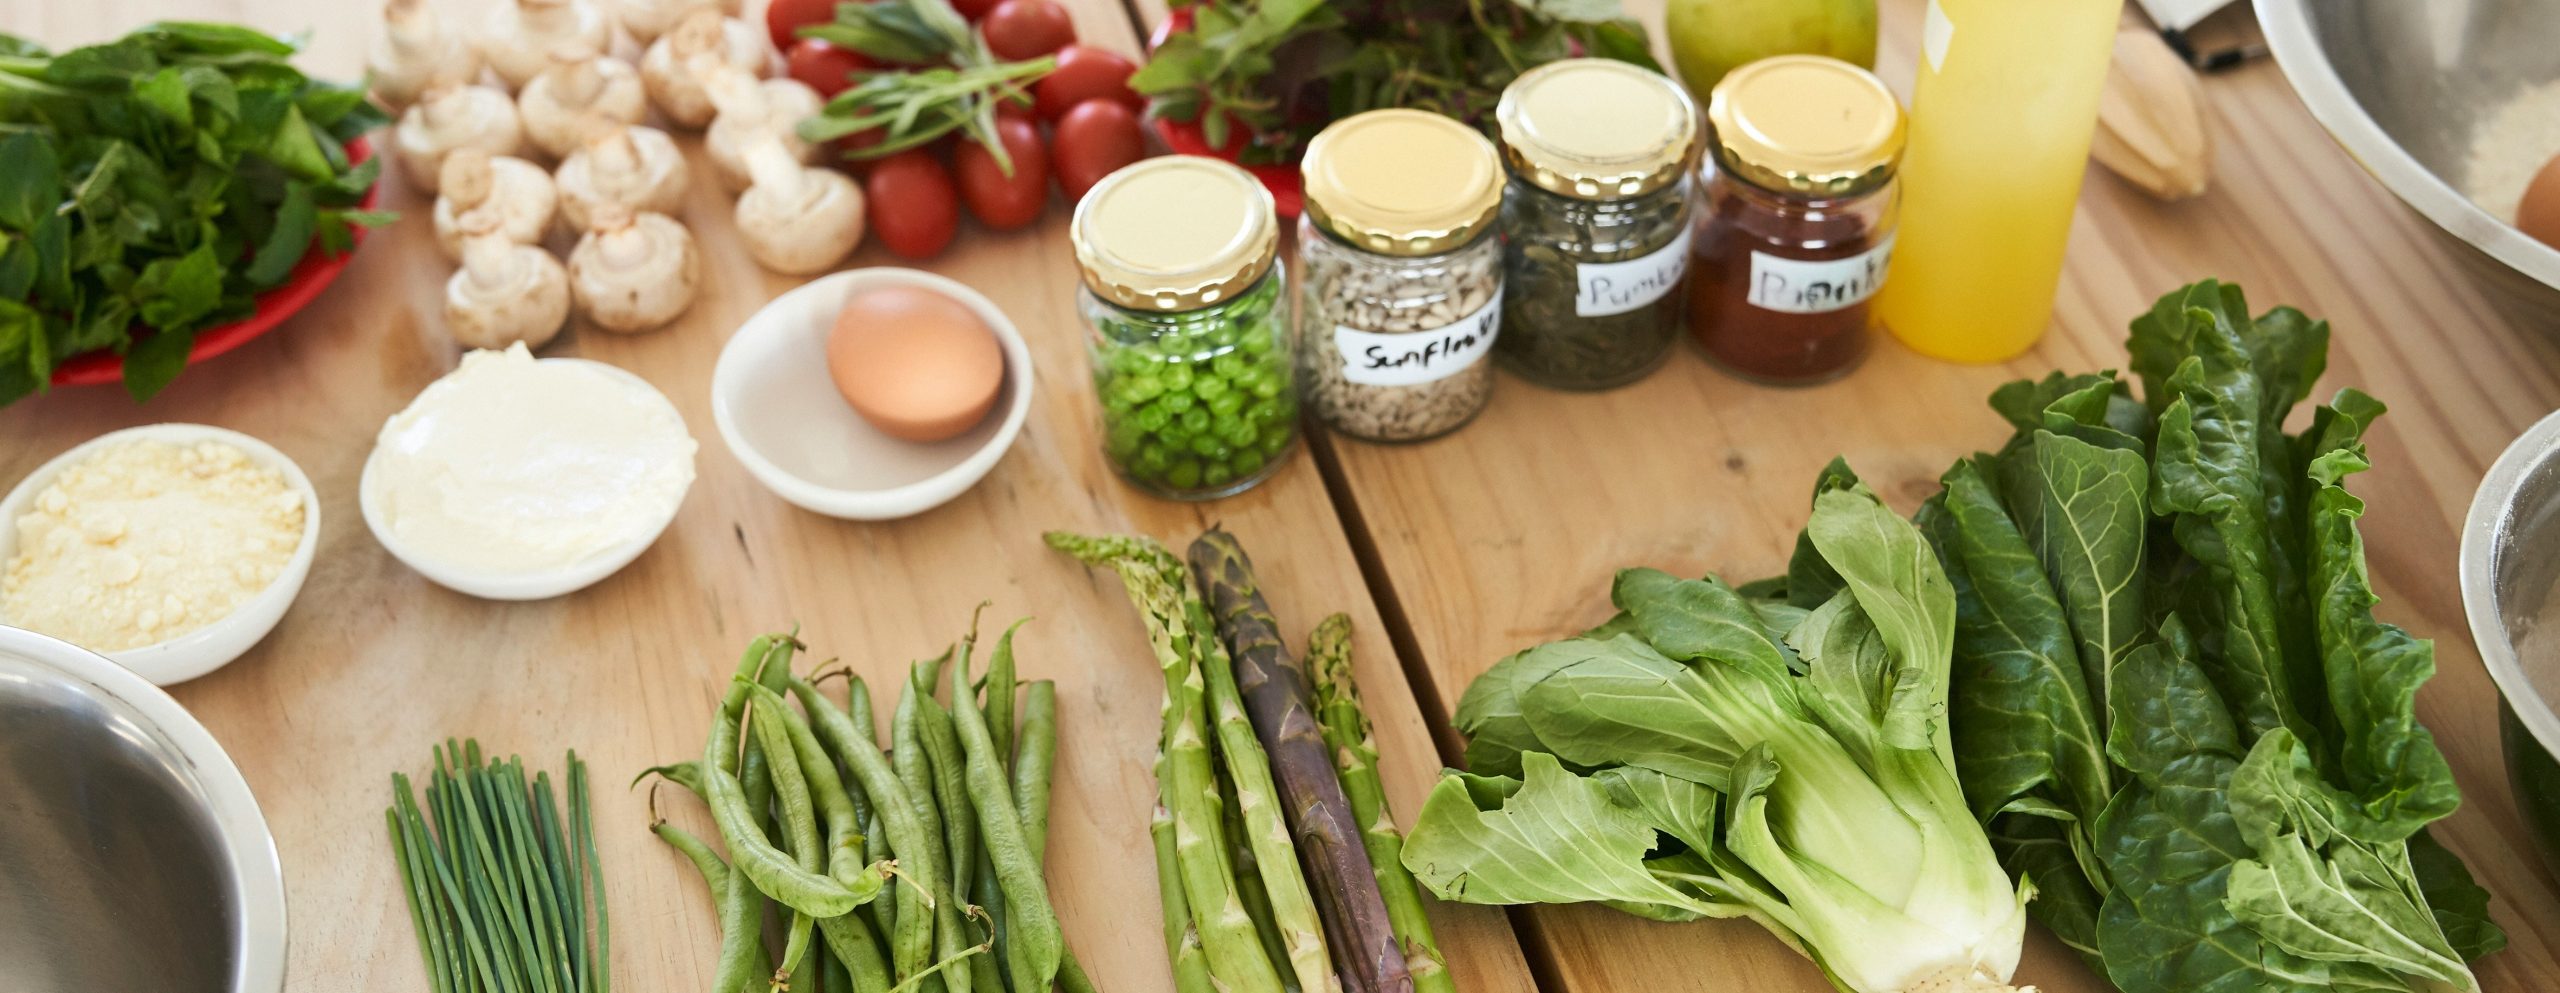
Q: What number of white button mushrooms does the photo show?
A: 12